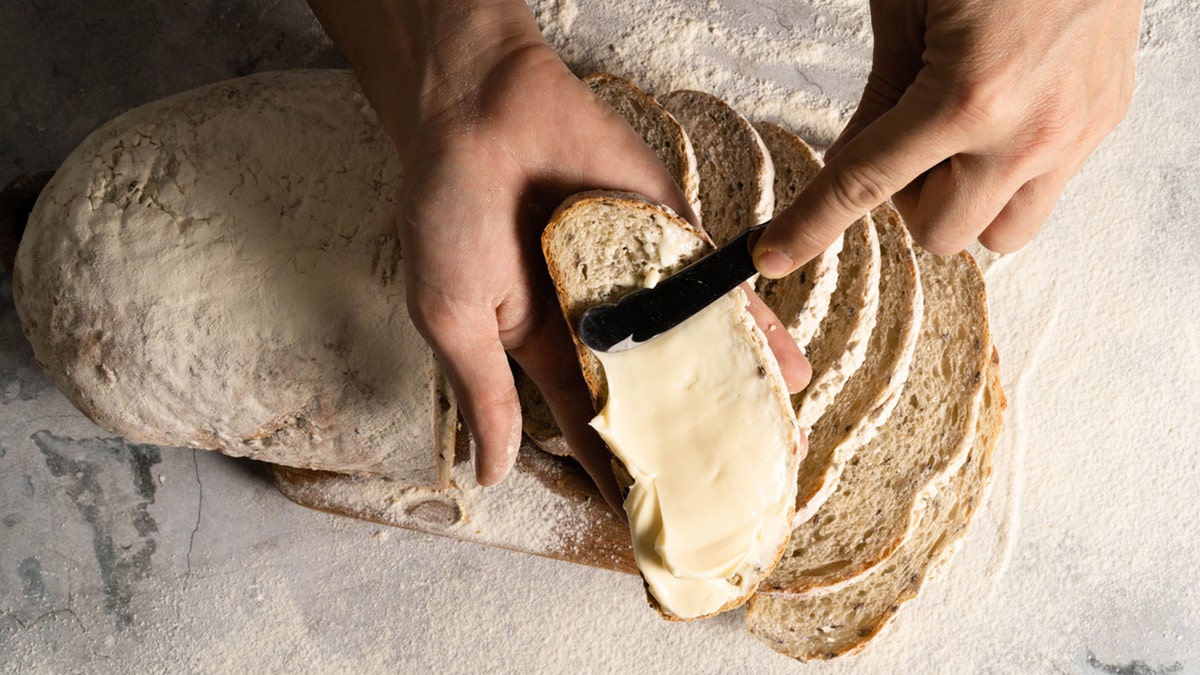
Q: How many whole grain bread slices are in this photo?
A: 8